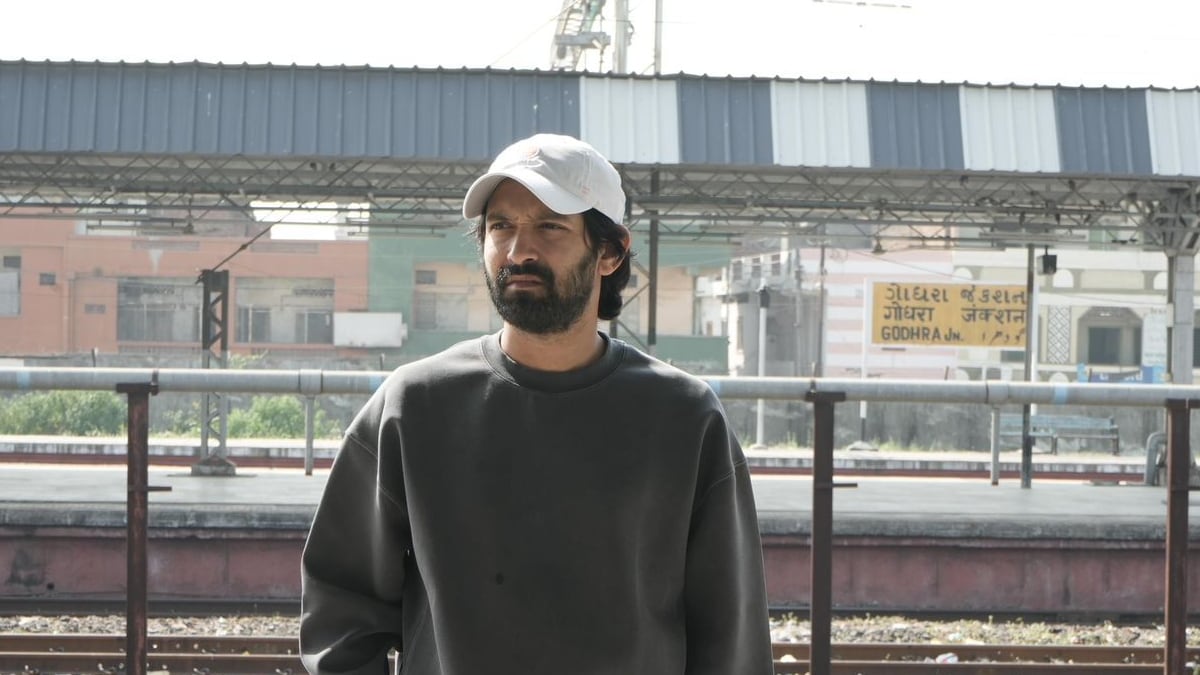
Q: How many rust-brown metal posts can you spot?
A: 3